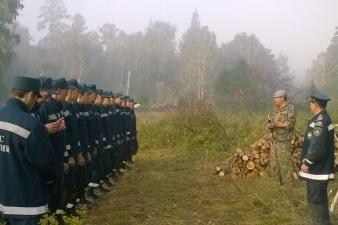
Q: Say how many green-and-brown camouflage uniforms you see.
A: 1